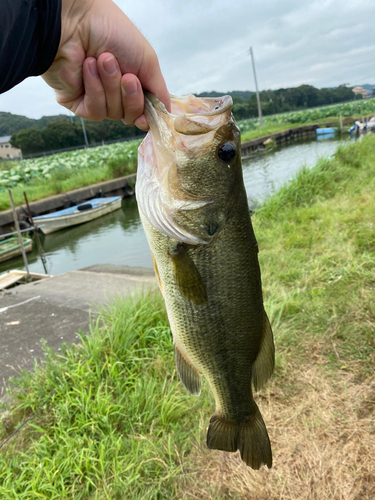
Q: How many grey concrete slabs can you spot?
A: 1